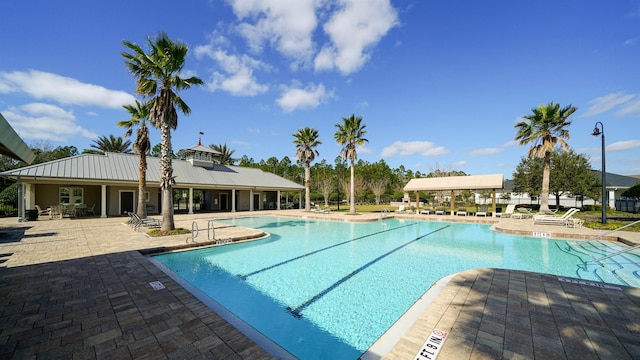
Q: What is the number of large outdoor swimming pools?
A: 1